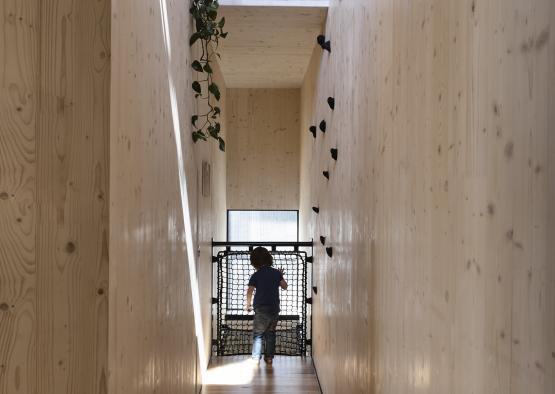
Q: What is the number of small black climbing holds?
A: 11